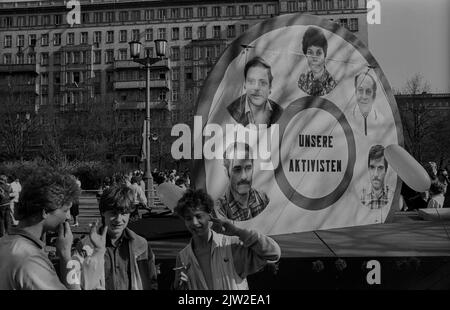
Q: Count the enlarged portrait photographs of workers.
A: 5